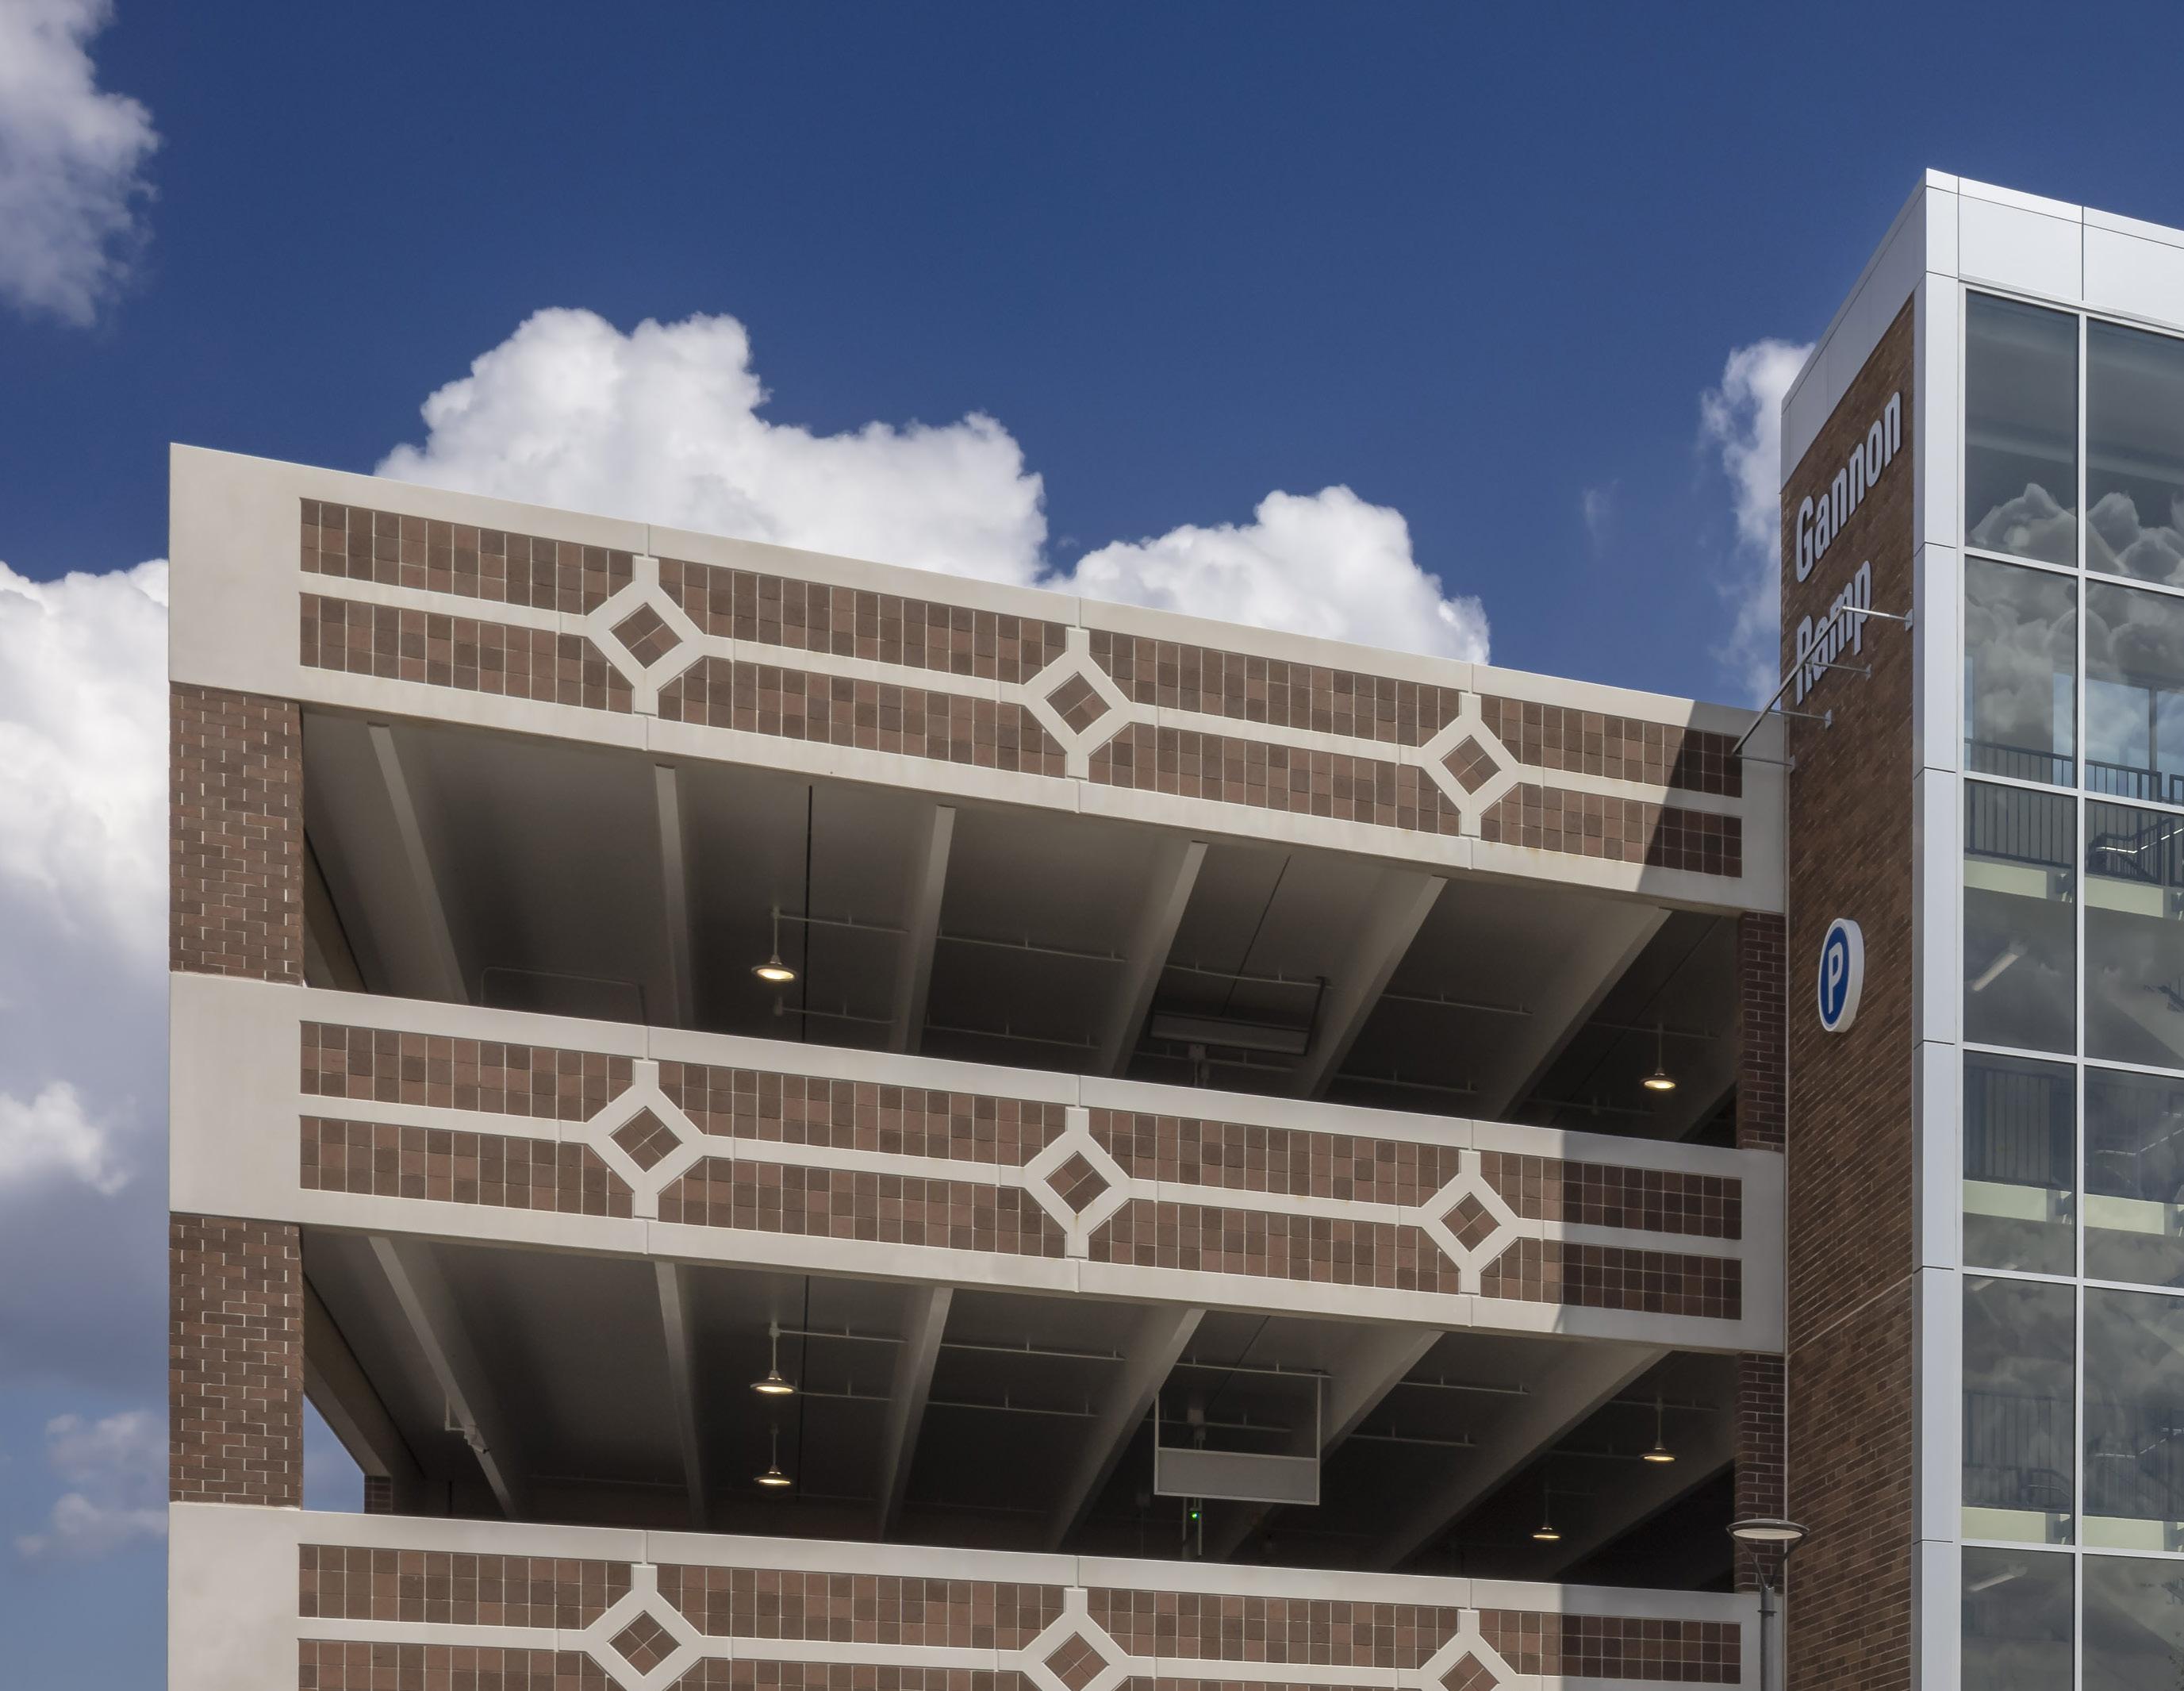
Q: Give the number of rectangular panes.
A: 12